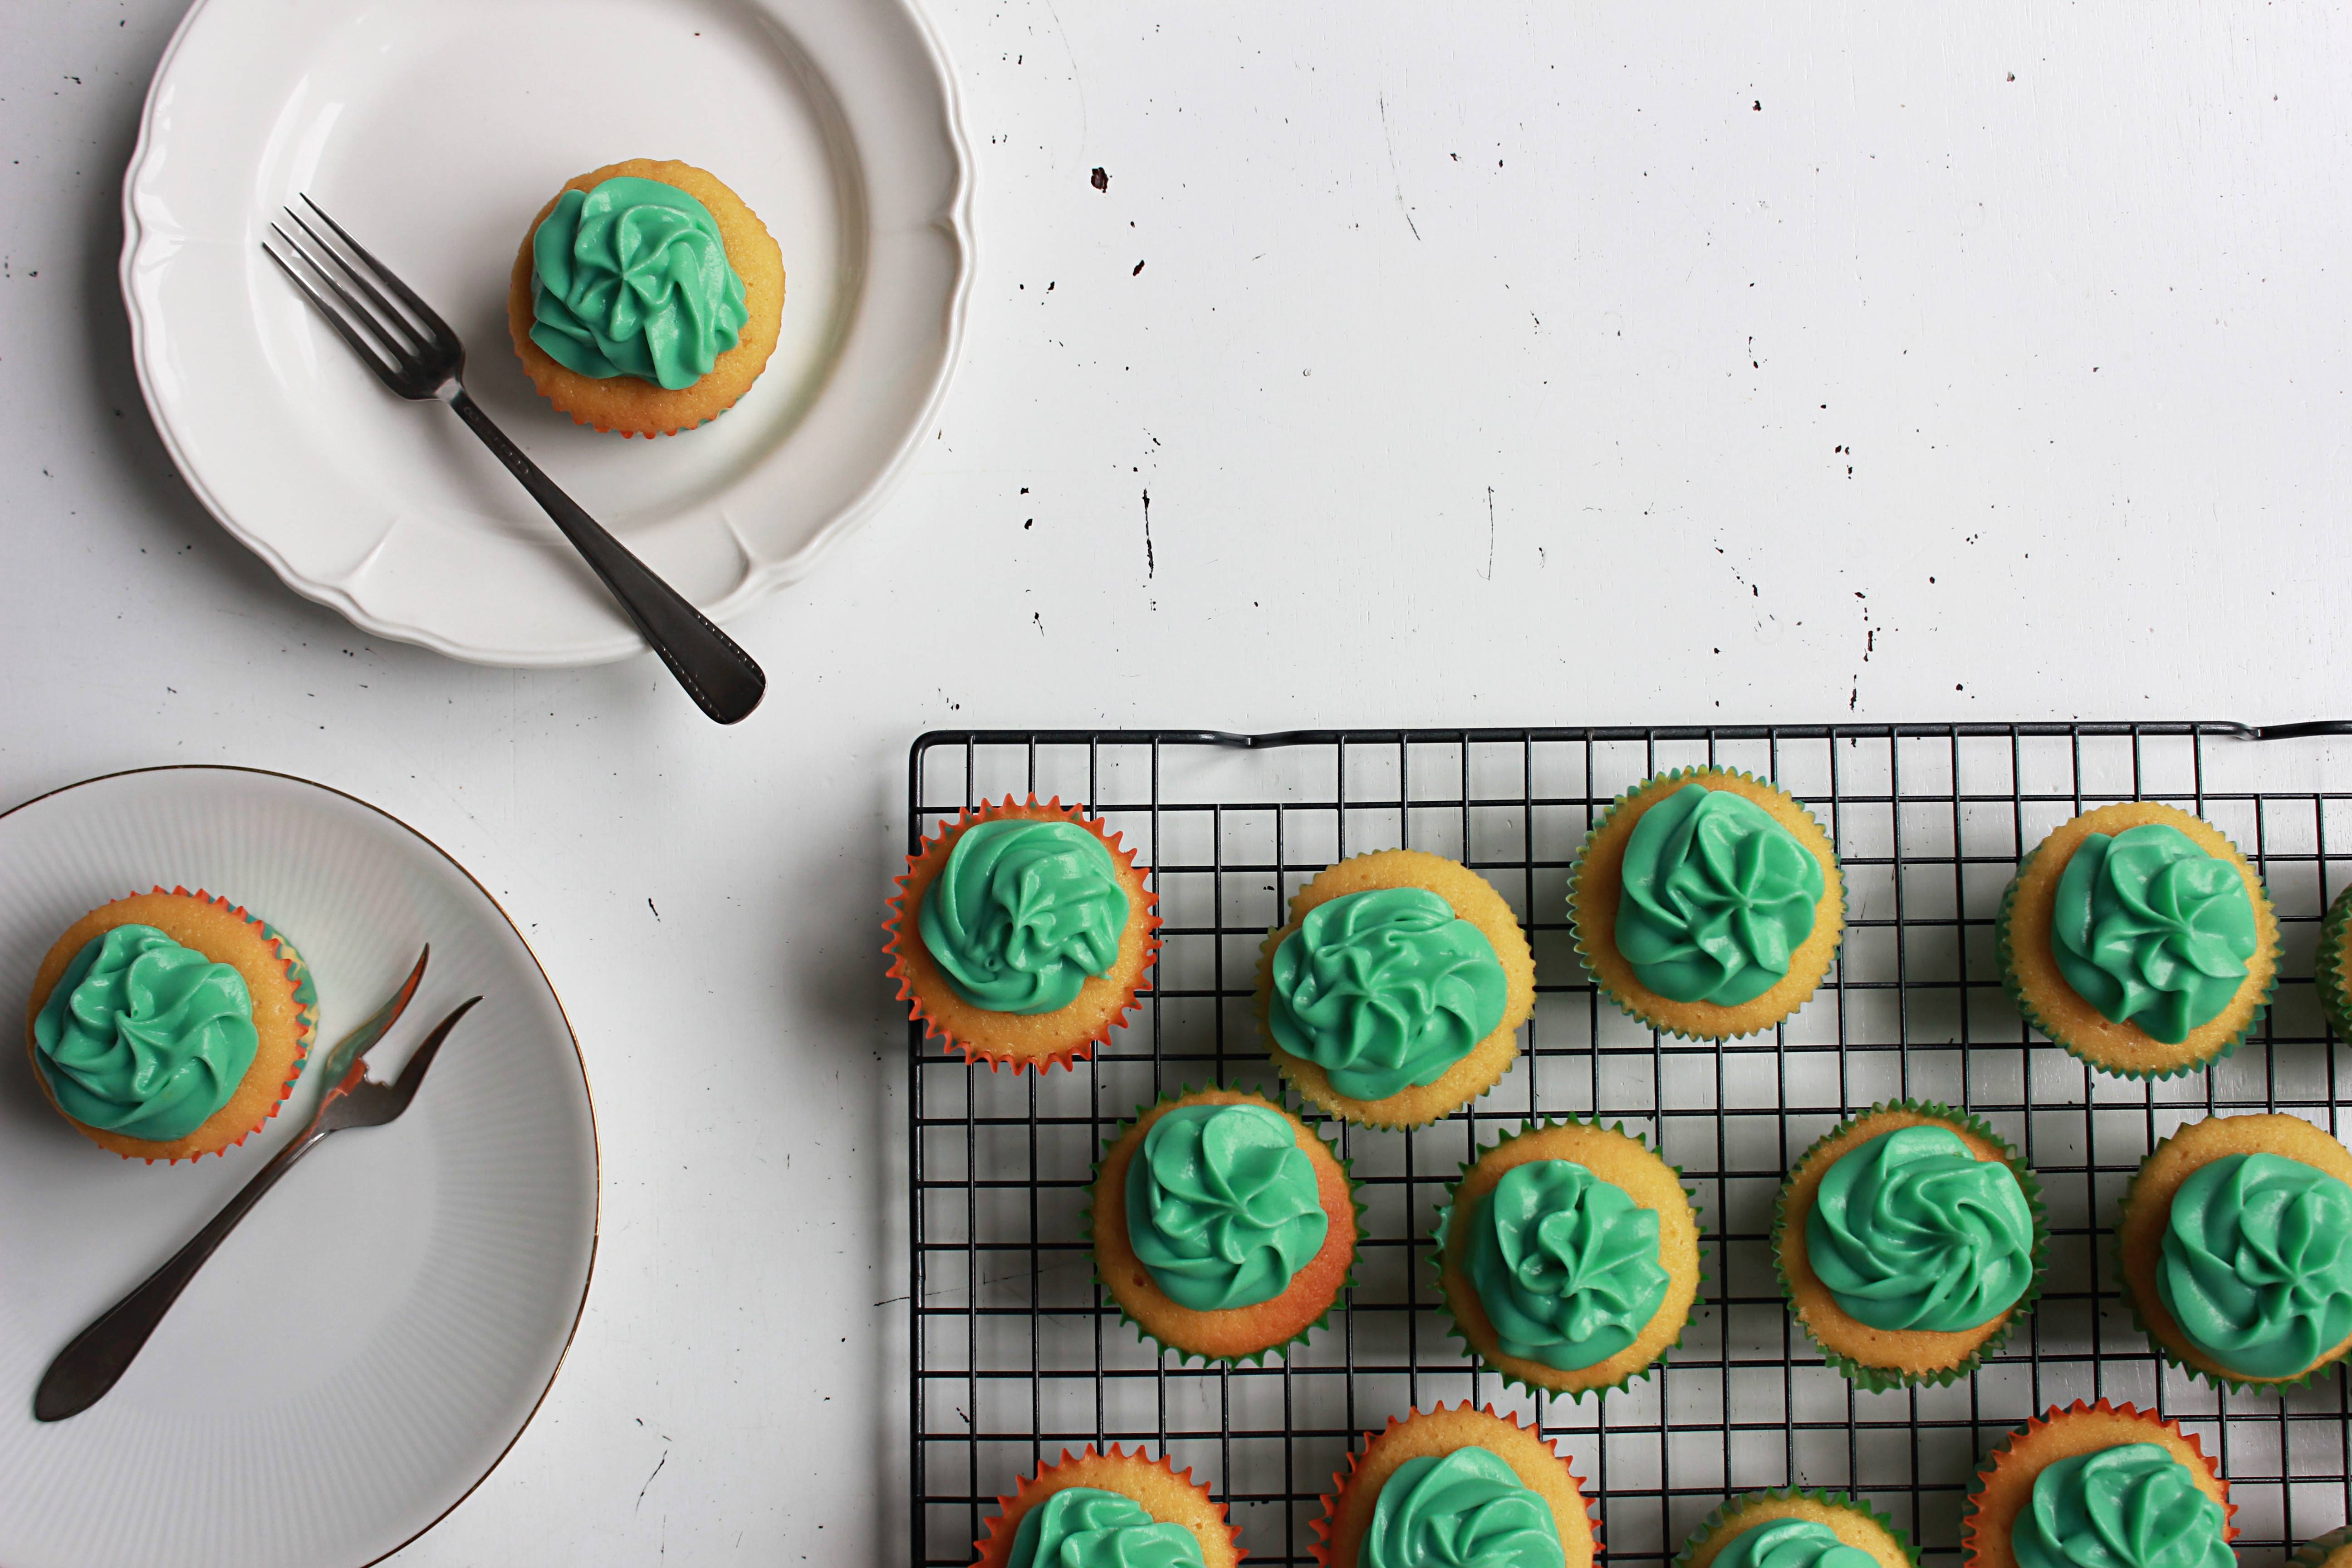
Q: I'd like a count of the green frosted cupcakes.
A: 14